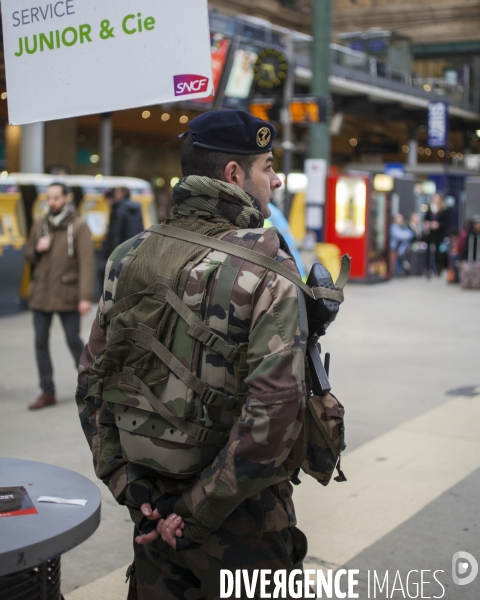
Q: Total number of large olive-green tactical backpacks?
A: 1